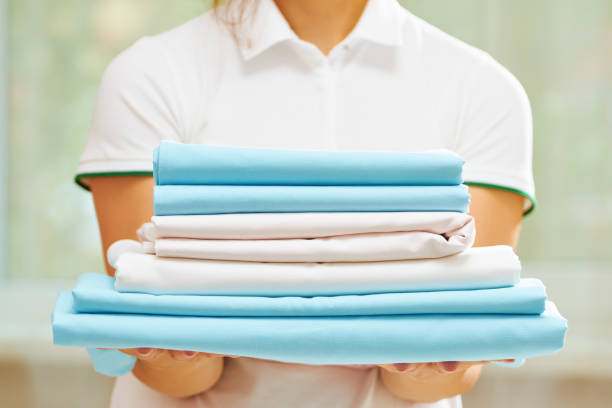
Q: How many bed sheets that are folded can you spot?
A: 6